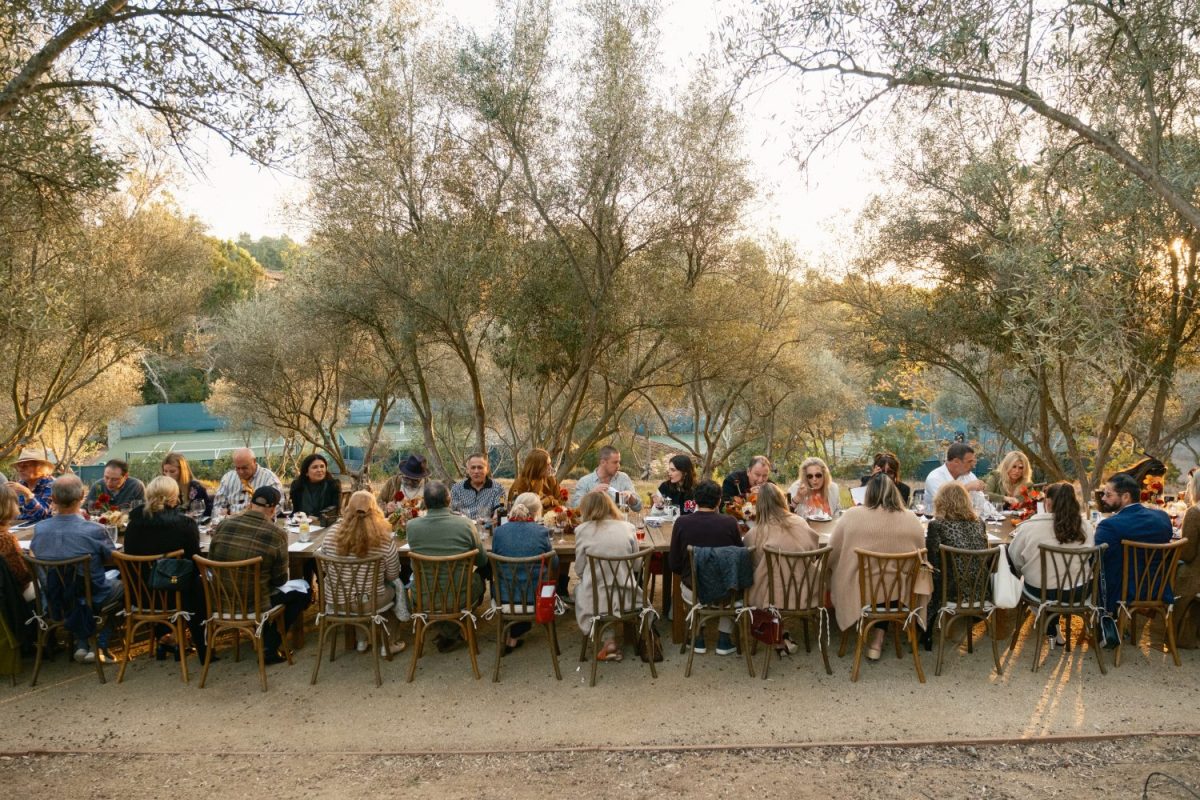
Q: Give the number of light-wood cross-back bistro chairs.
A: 13